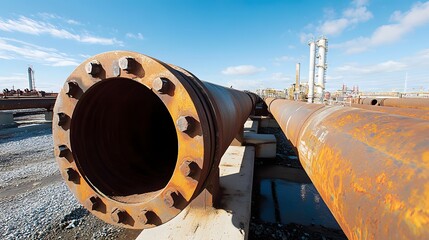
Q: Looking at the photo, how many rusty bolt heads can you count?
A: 13